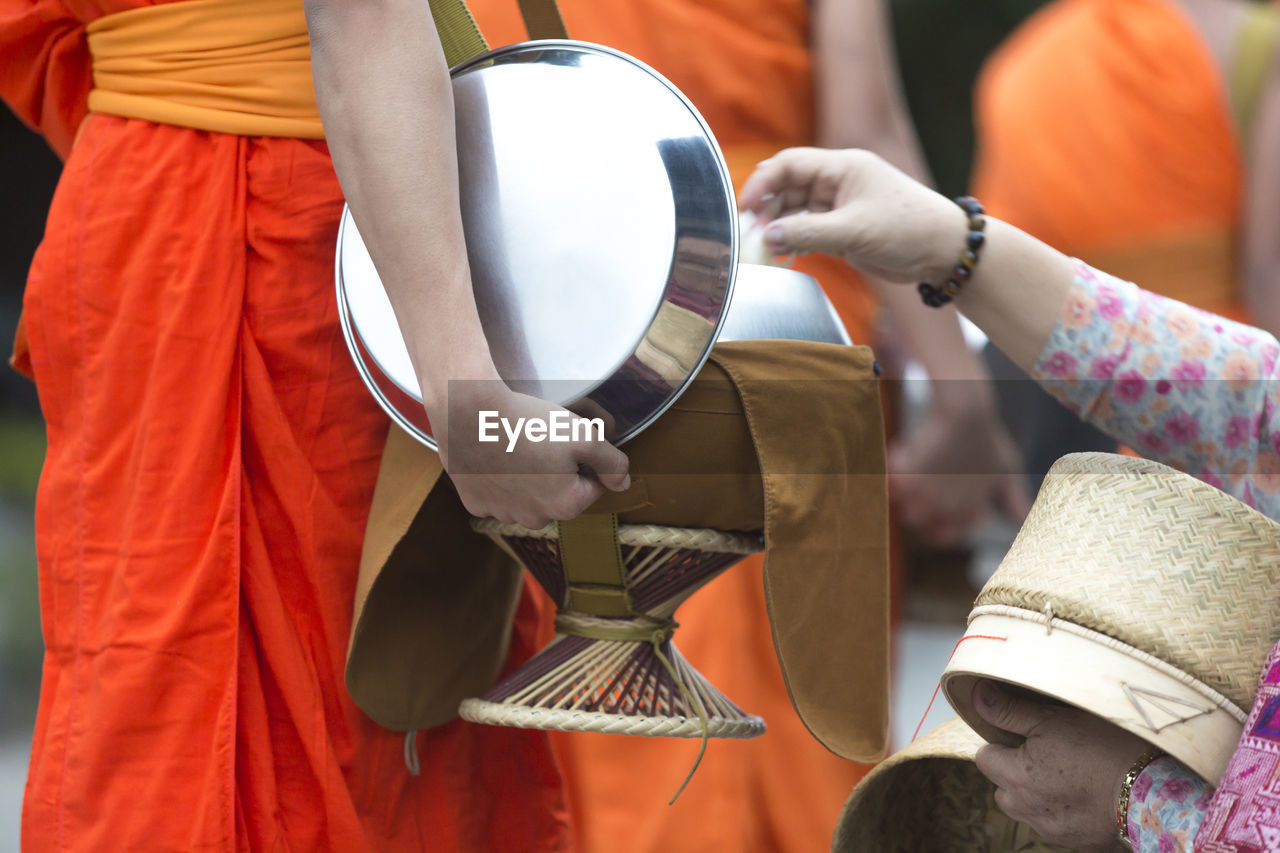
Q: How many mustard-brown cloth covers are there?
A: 1